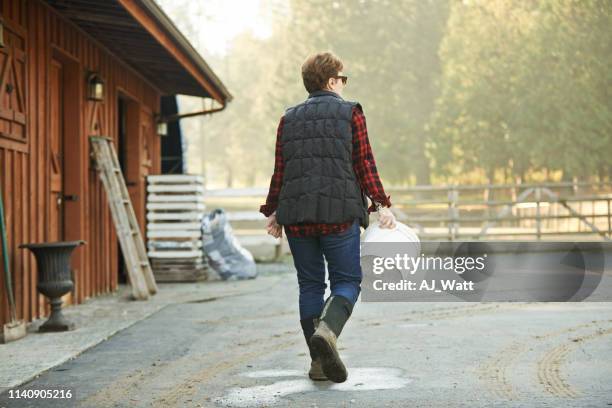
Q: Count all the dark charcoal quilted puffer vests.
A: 1